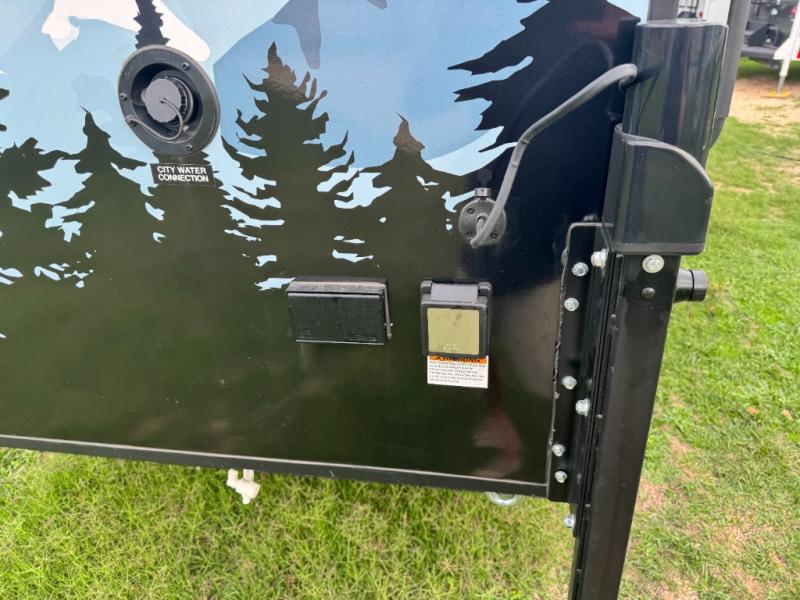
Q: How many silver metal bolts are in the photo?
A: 9